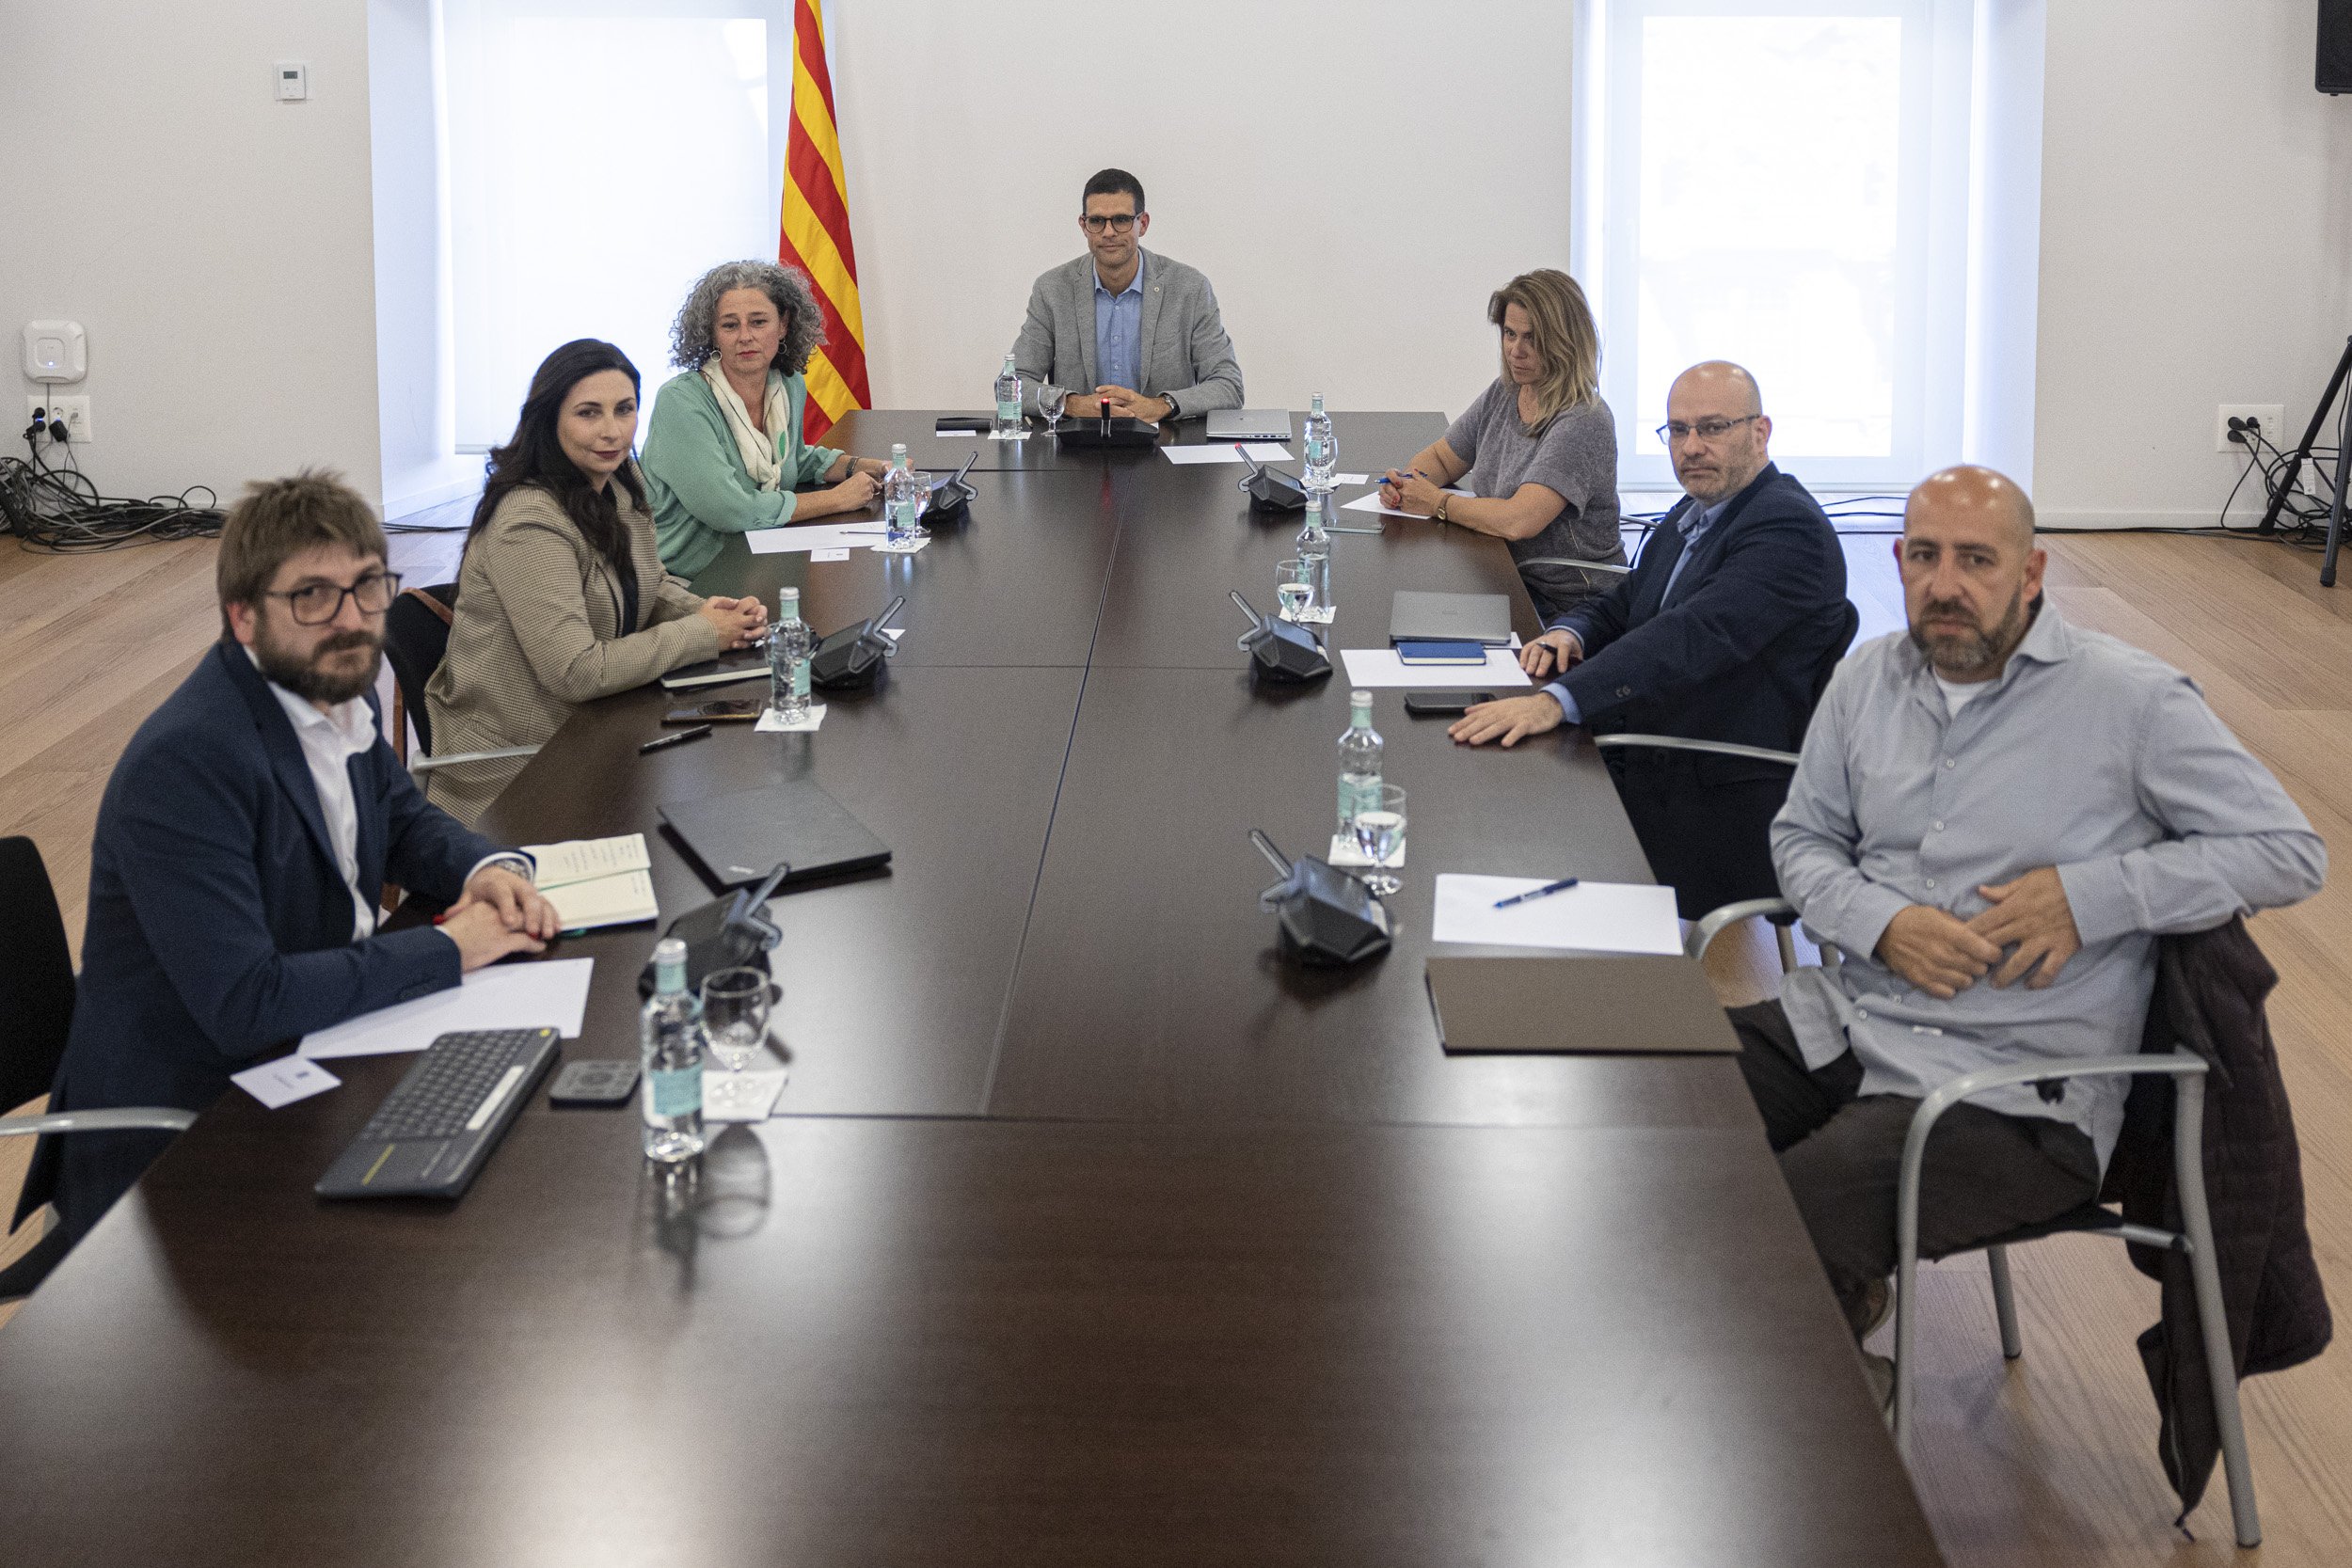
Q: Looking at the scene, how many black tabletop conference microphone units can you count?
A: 7